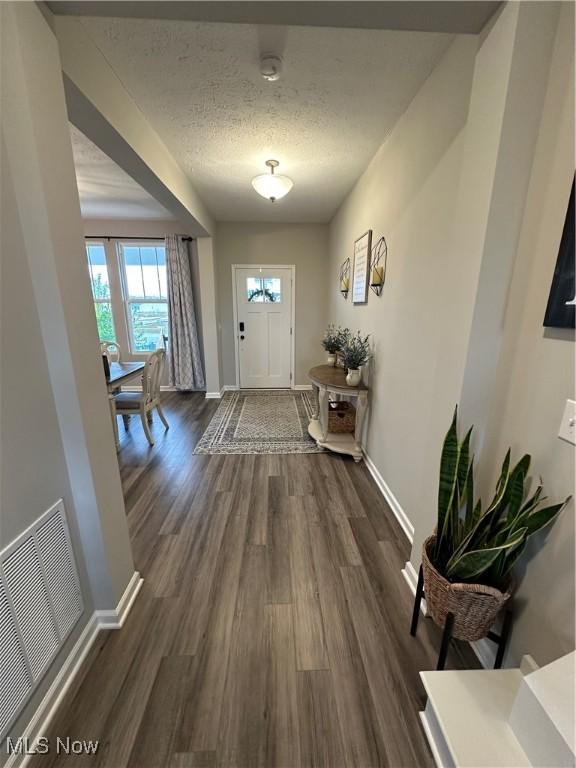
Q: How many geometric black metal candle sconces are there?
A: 2